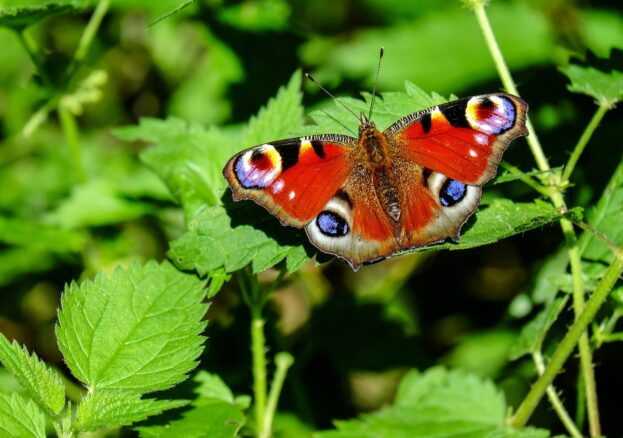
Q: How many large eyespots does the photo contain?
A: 4